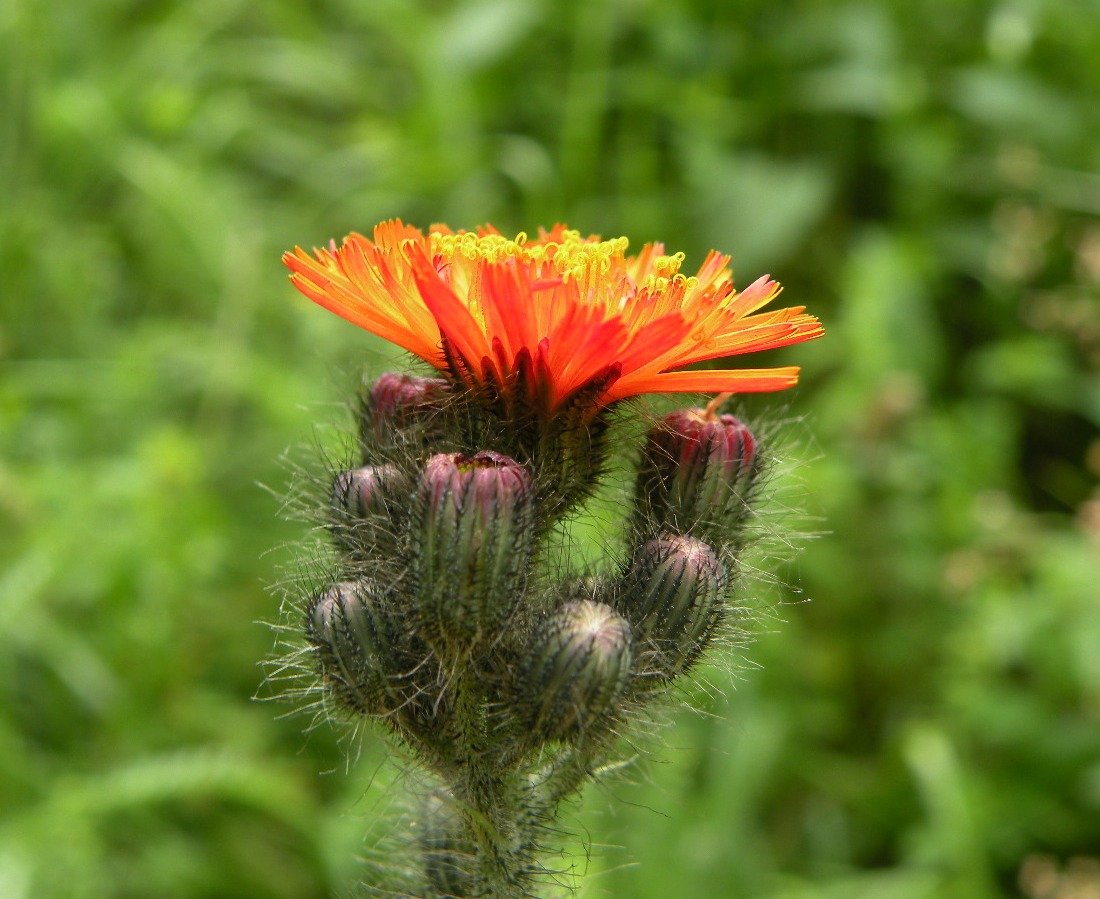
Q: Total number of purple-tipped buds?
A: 7